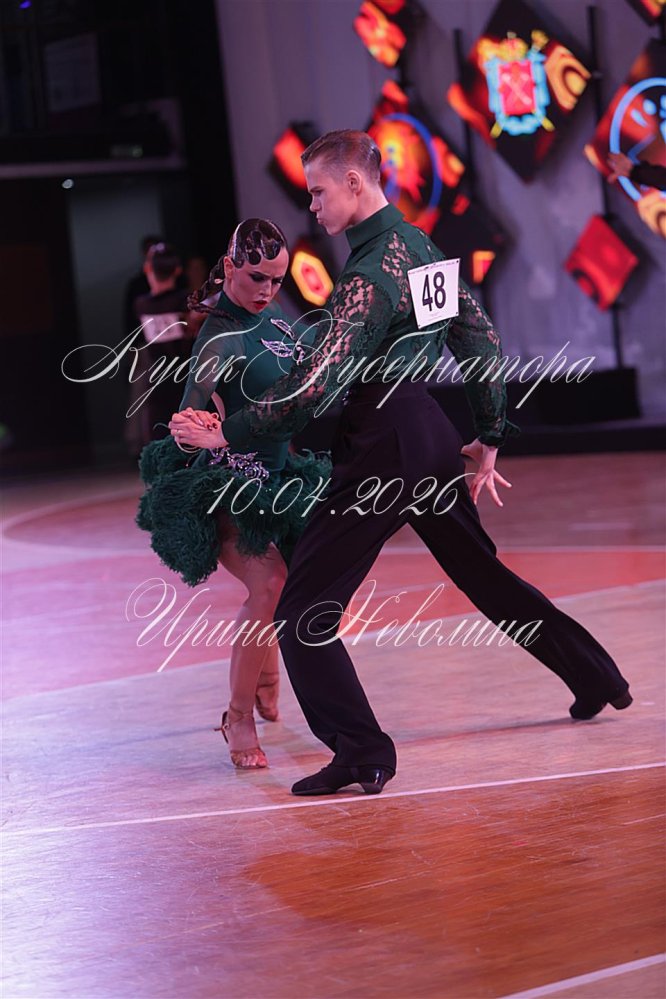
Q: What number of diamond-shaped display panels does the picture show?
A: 9